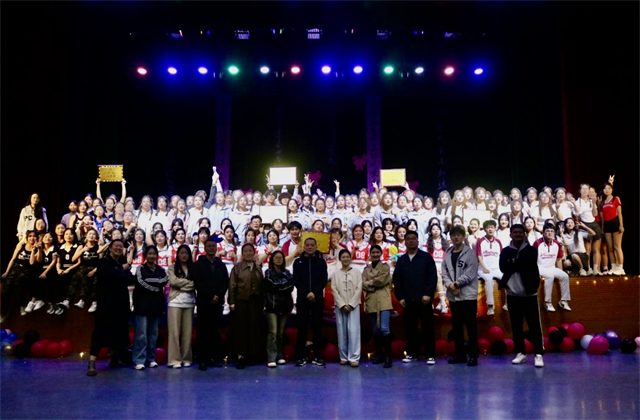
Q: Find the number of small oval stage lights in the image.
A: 12